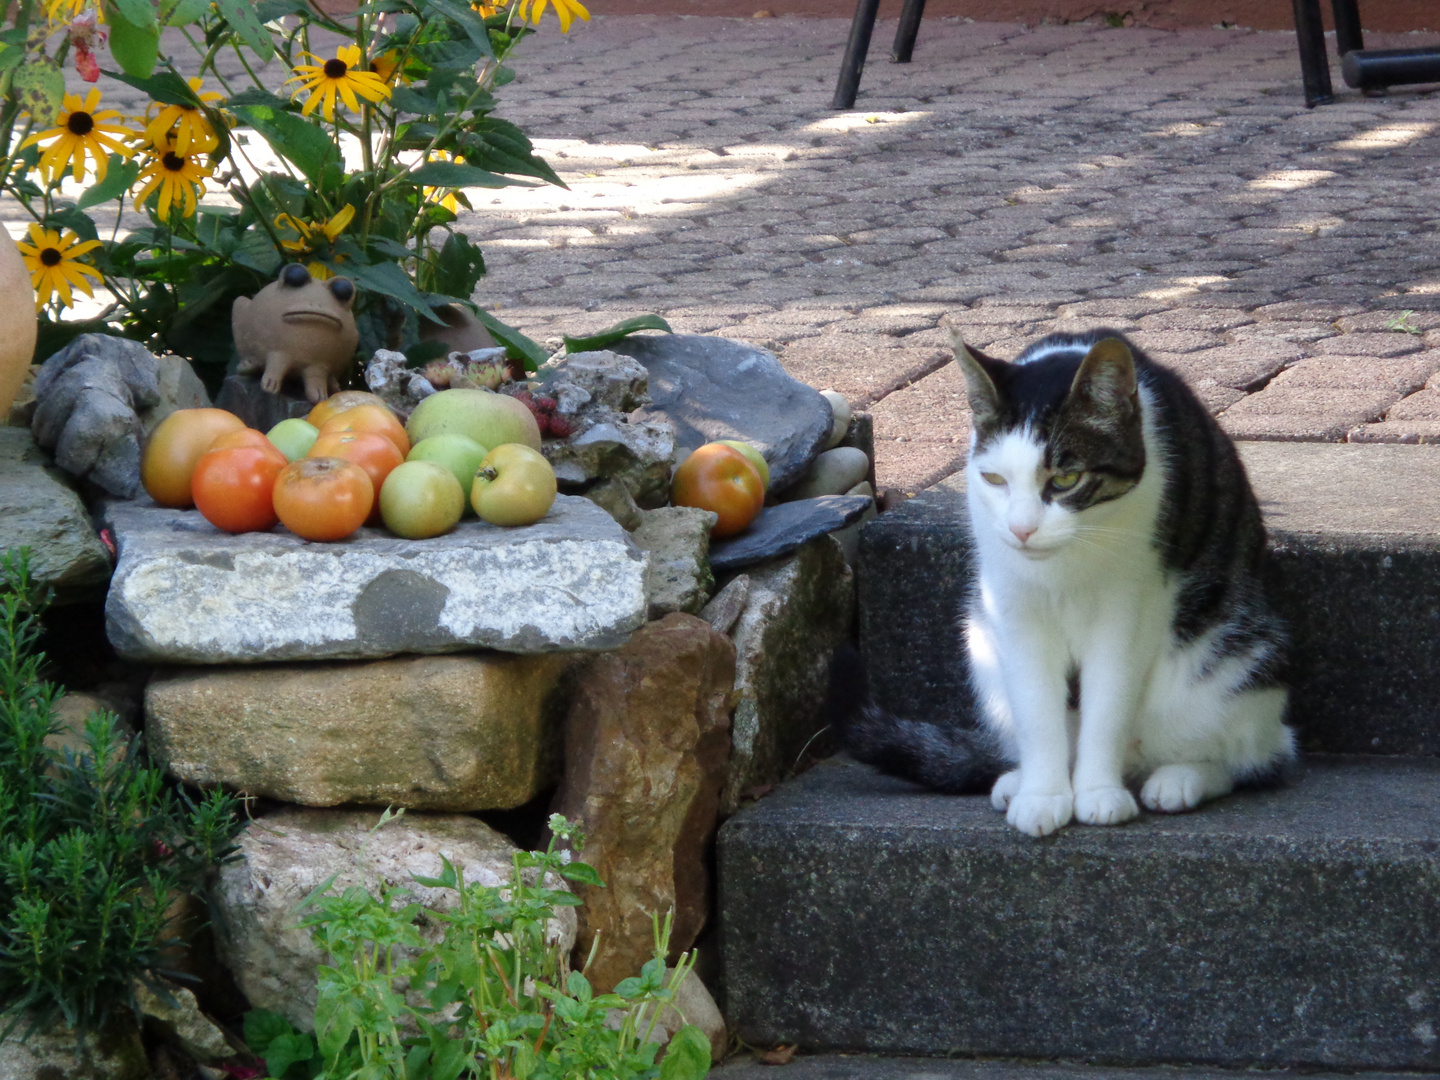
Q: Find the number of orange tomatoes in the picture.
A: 8